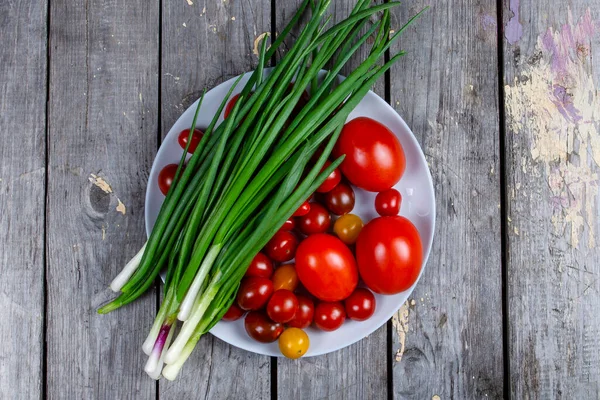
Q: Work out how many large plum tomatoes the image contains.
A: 3